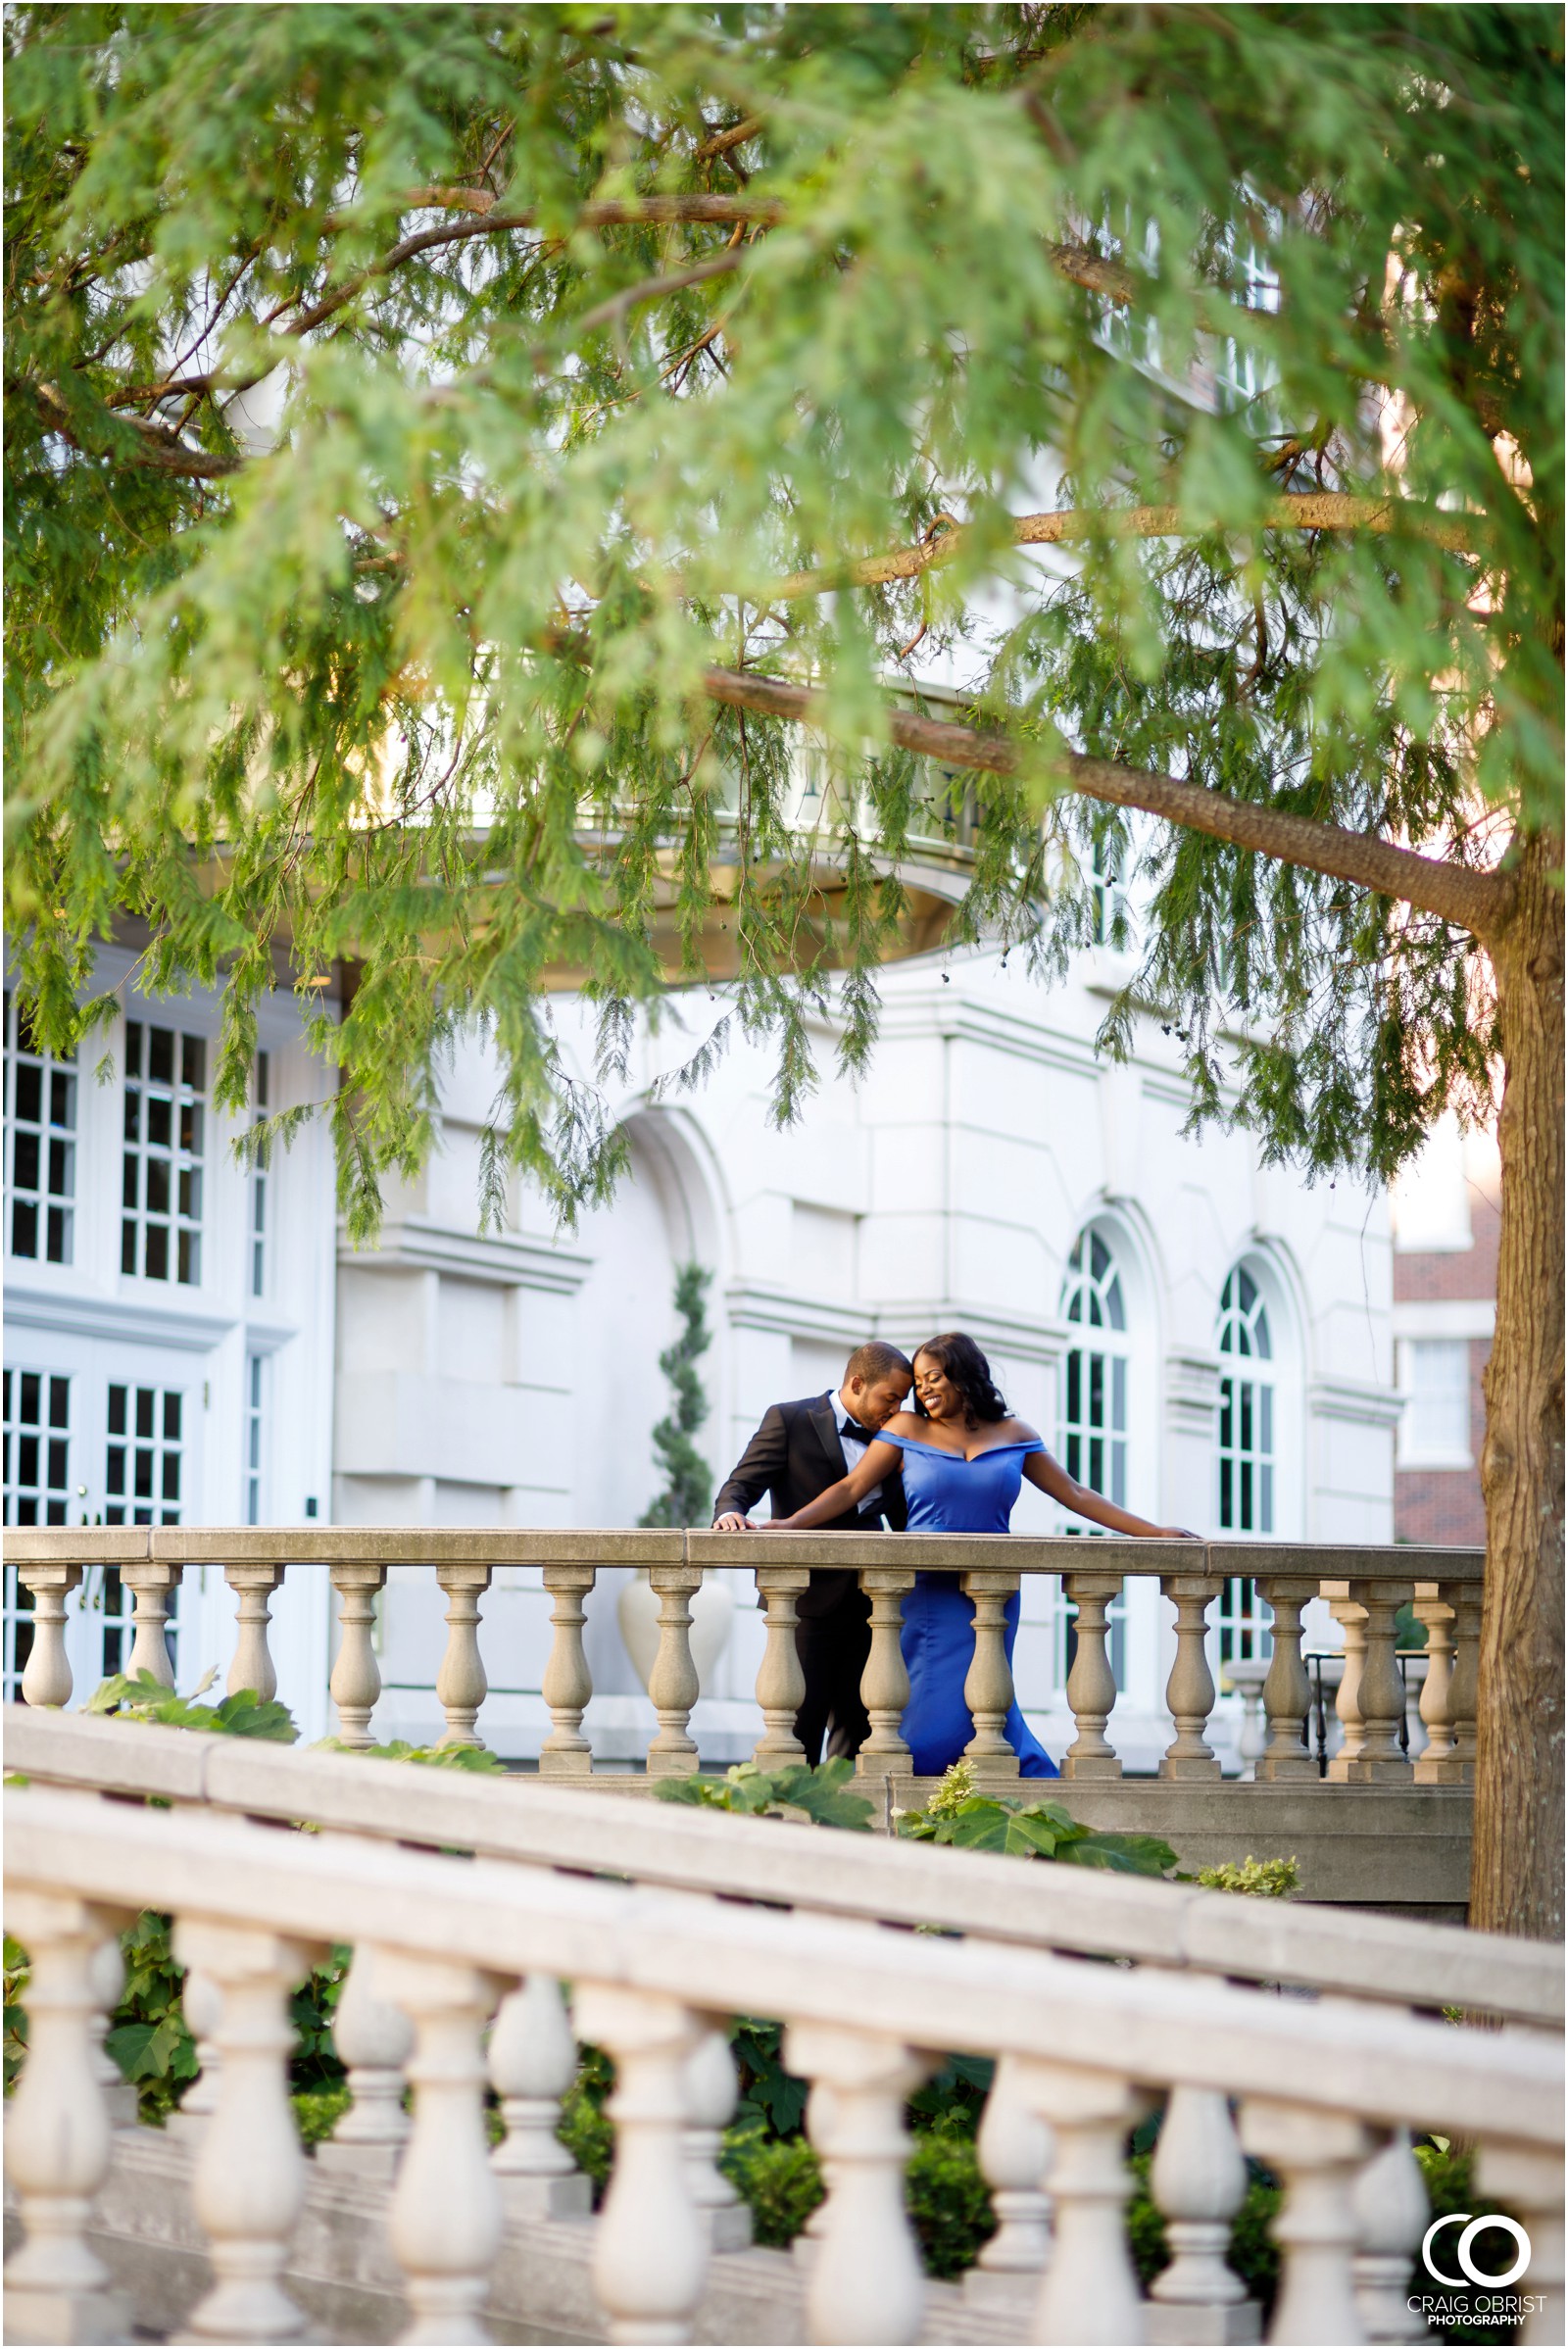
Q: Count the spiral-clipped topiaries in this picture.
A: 1